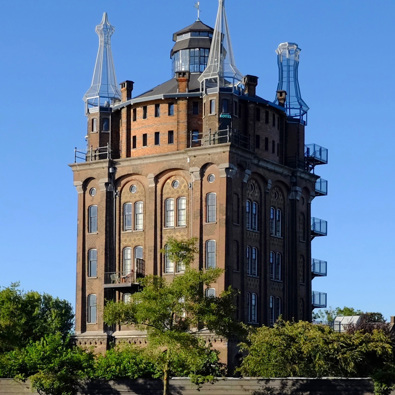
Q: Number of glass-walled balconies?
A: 5